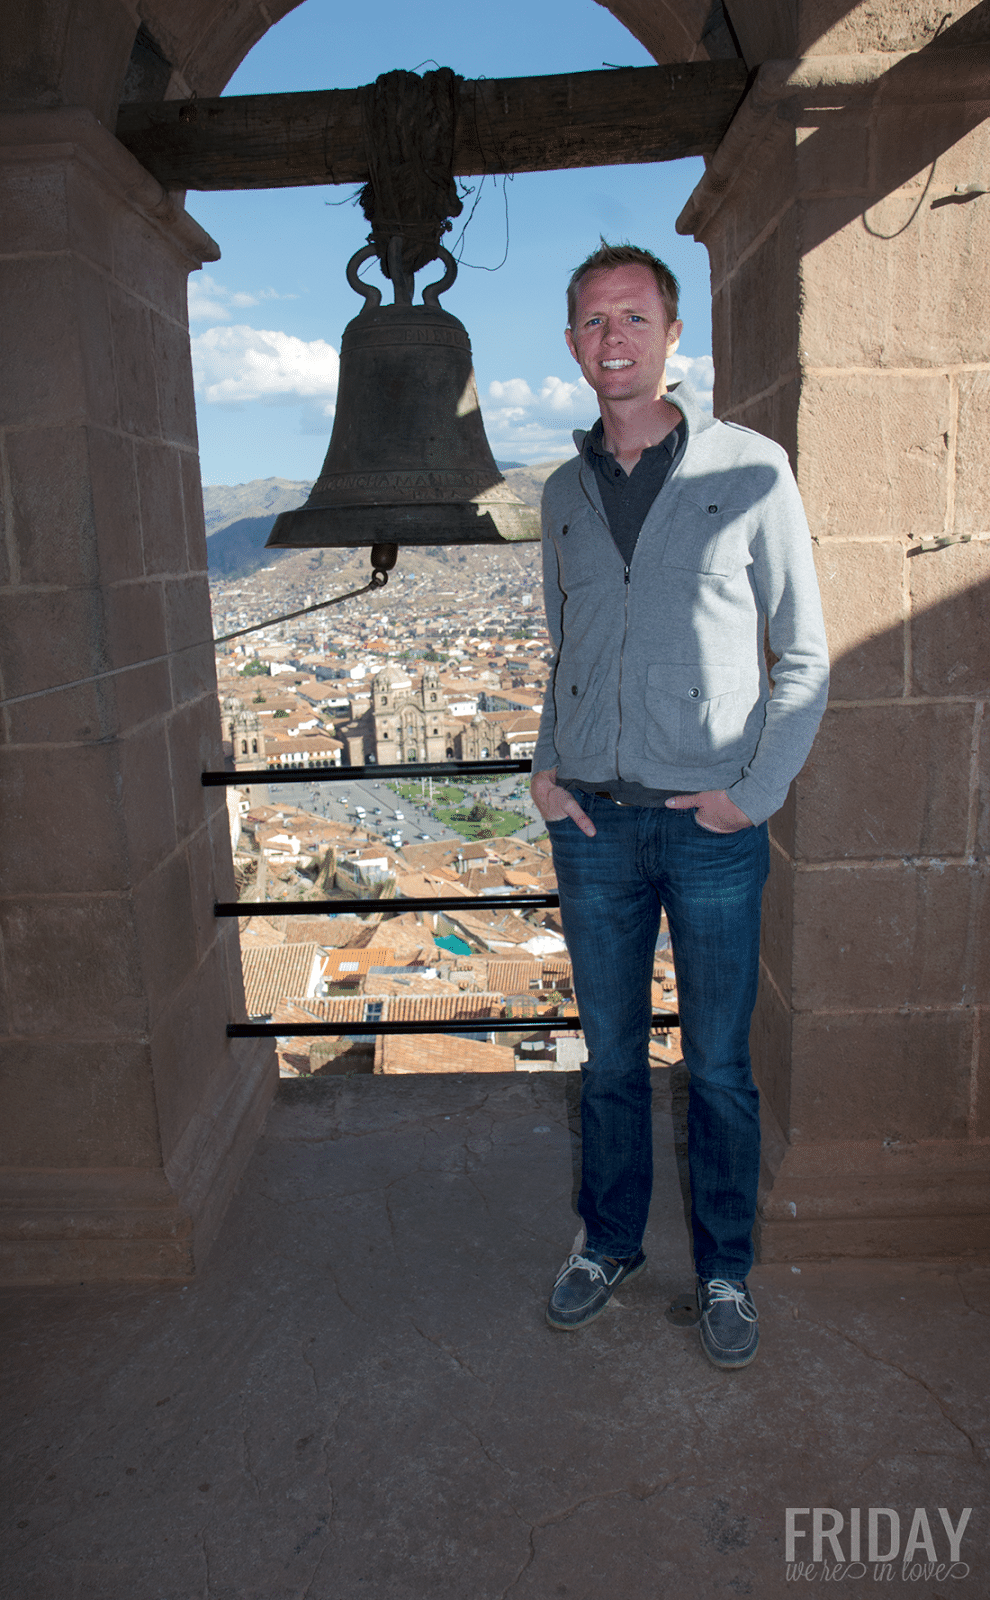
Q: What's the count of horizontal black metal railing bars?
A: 3